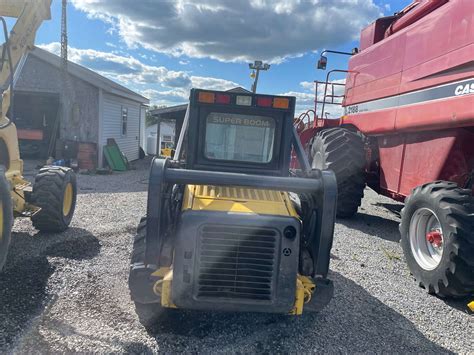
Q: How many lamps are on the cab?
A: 5